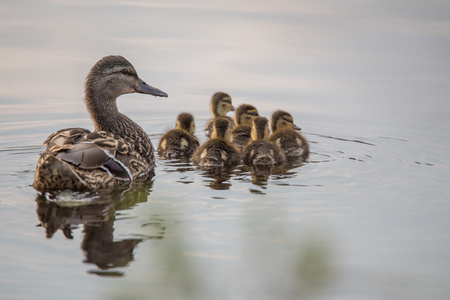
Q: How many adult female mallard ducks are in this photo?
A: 1